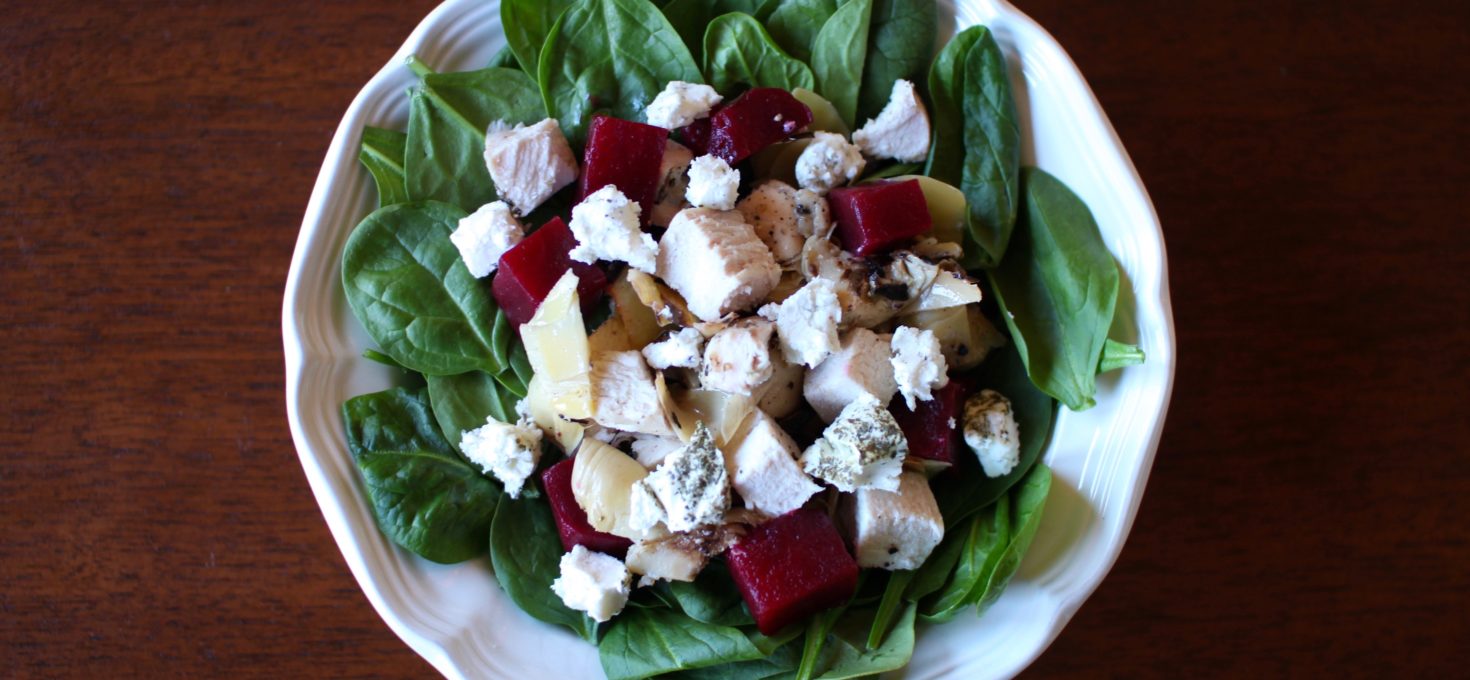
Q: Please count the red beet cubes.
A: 7